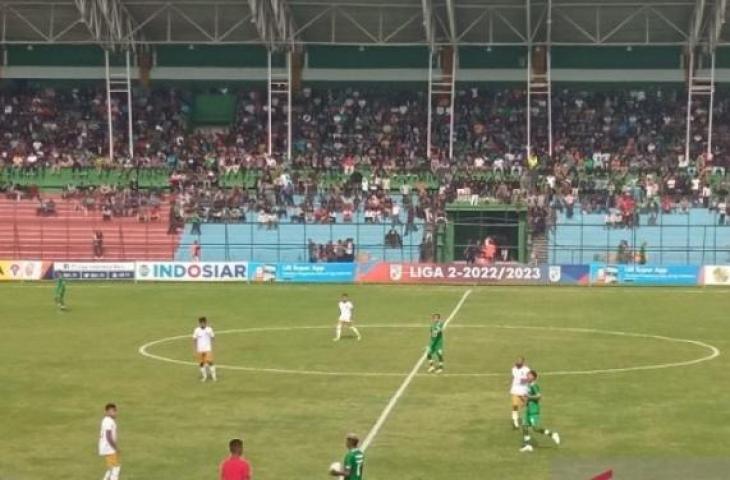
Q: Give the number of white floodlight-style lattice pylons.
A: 5